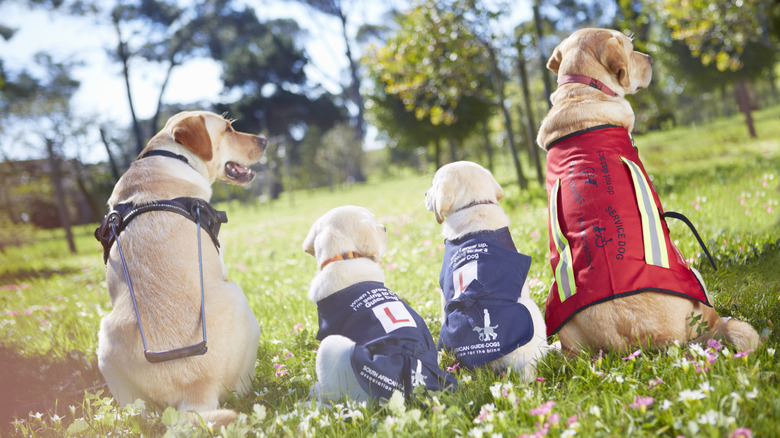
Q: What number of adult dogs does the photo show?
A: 2